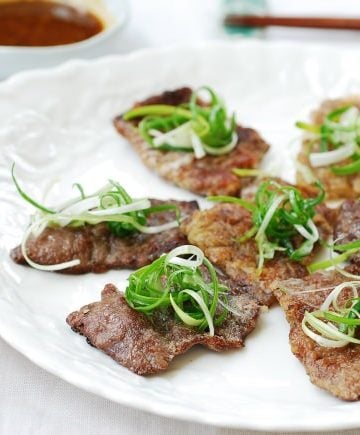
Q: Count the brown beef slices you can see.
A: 7